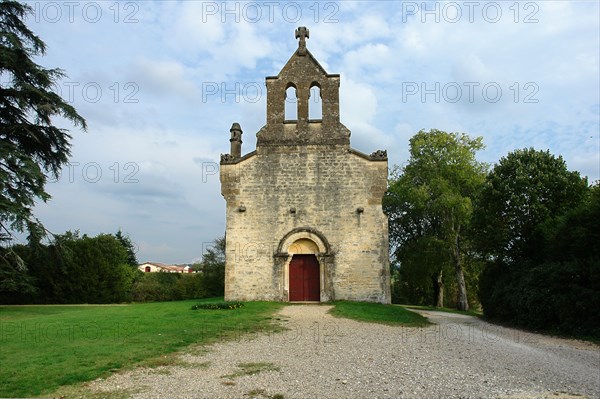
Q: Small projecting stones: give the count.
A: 3